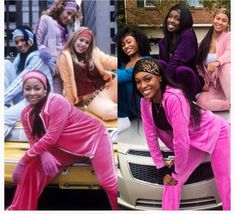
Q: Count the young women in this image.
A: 8